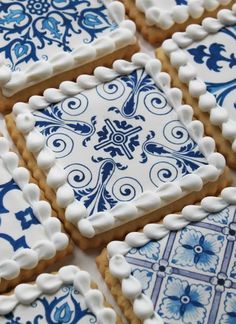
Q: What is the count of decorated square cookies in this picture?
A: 7